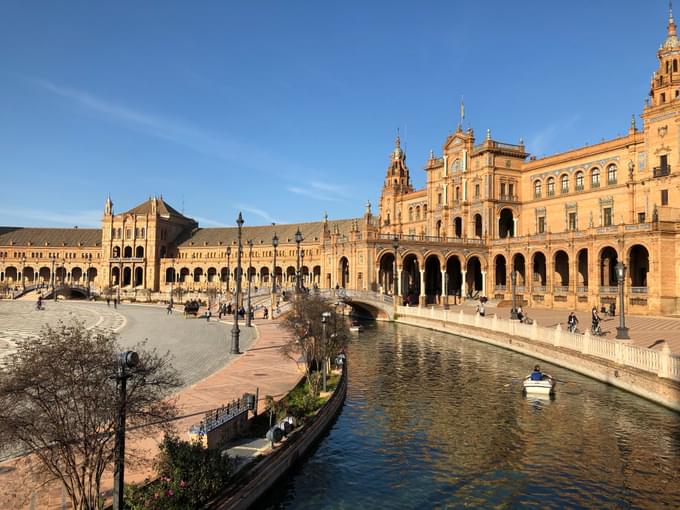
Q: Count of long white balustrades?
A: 1